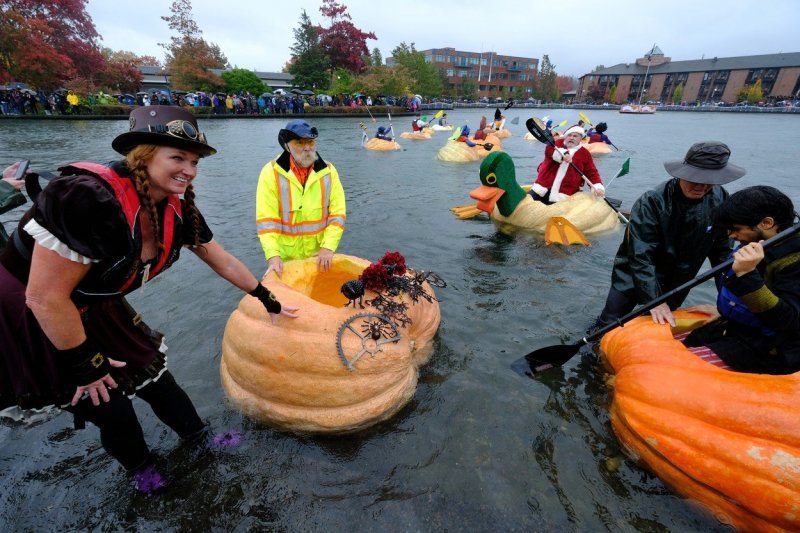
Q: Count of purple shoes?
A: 2